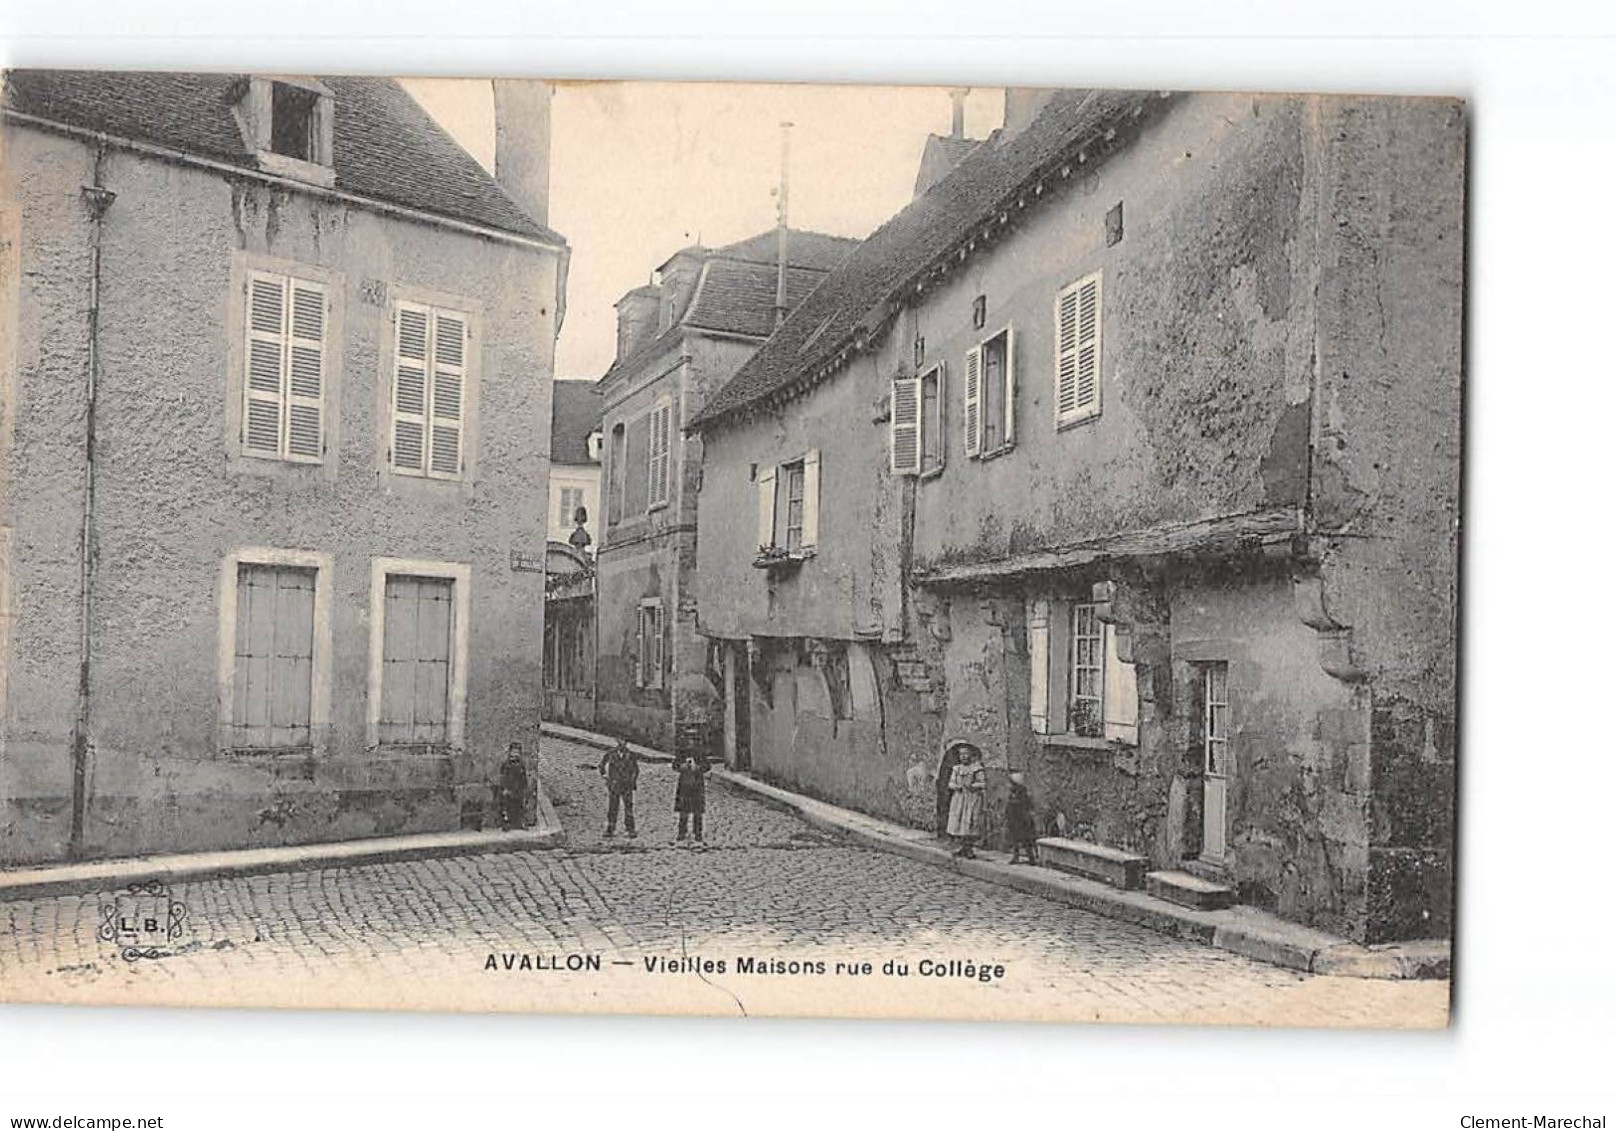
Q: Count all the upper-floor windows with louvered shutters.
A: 6